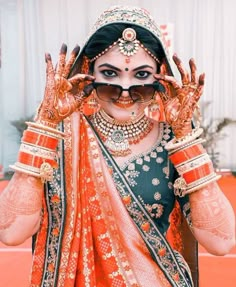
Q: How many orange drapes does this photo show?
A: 1